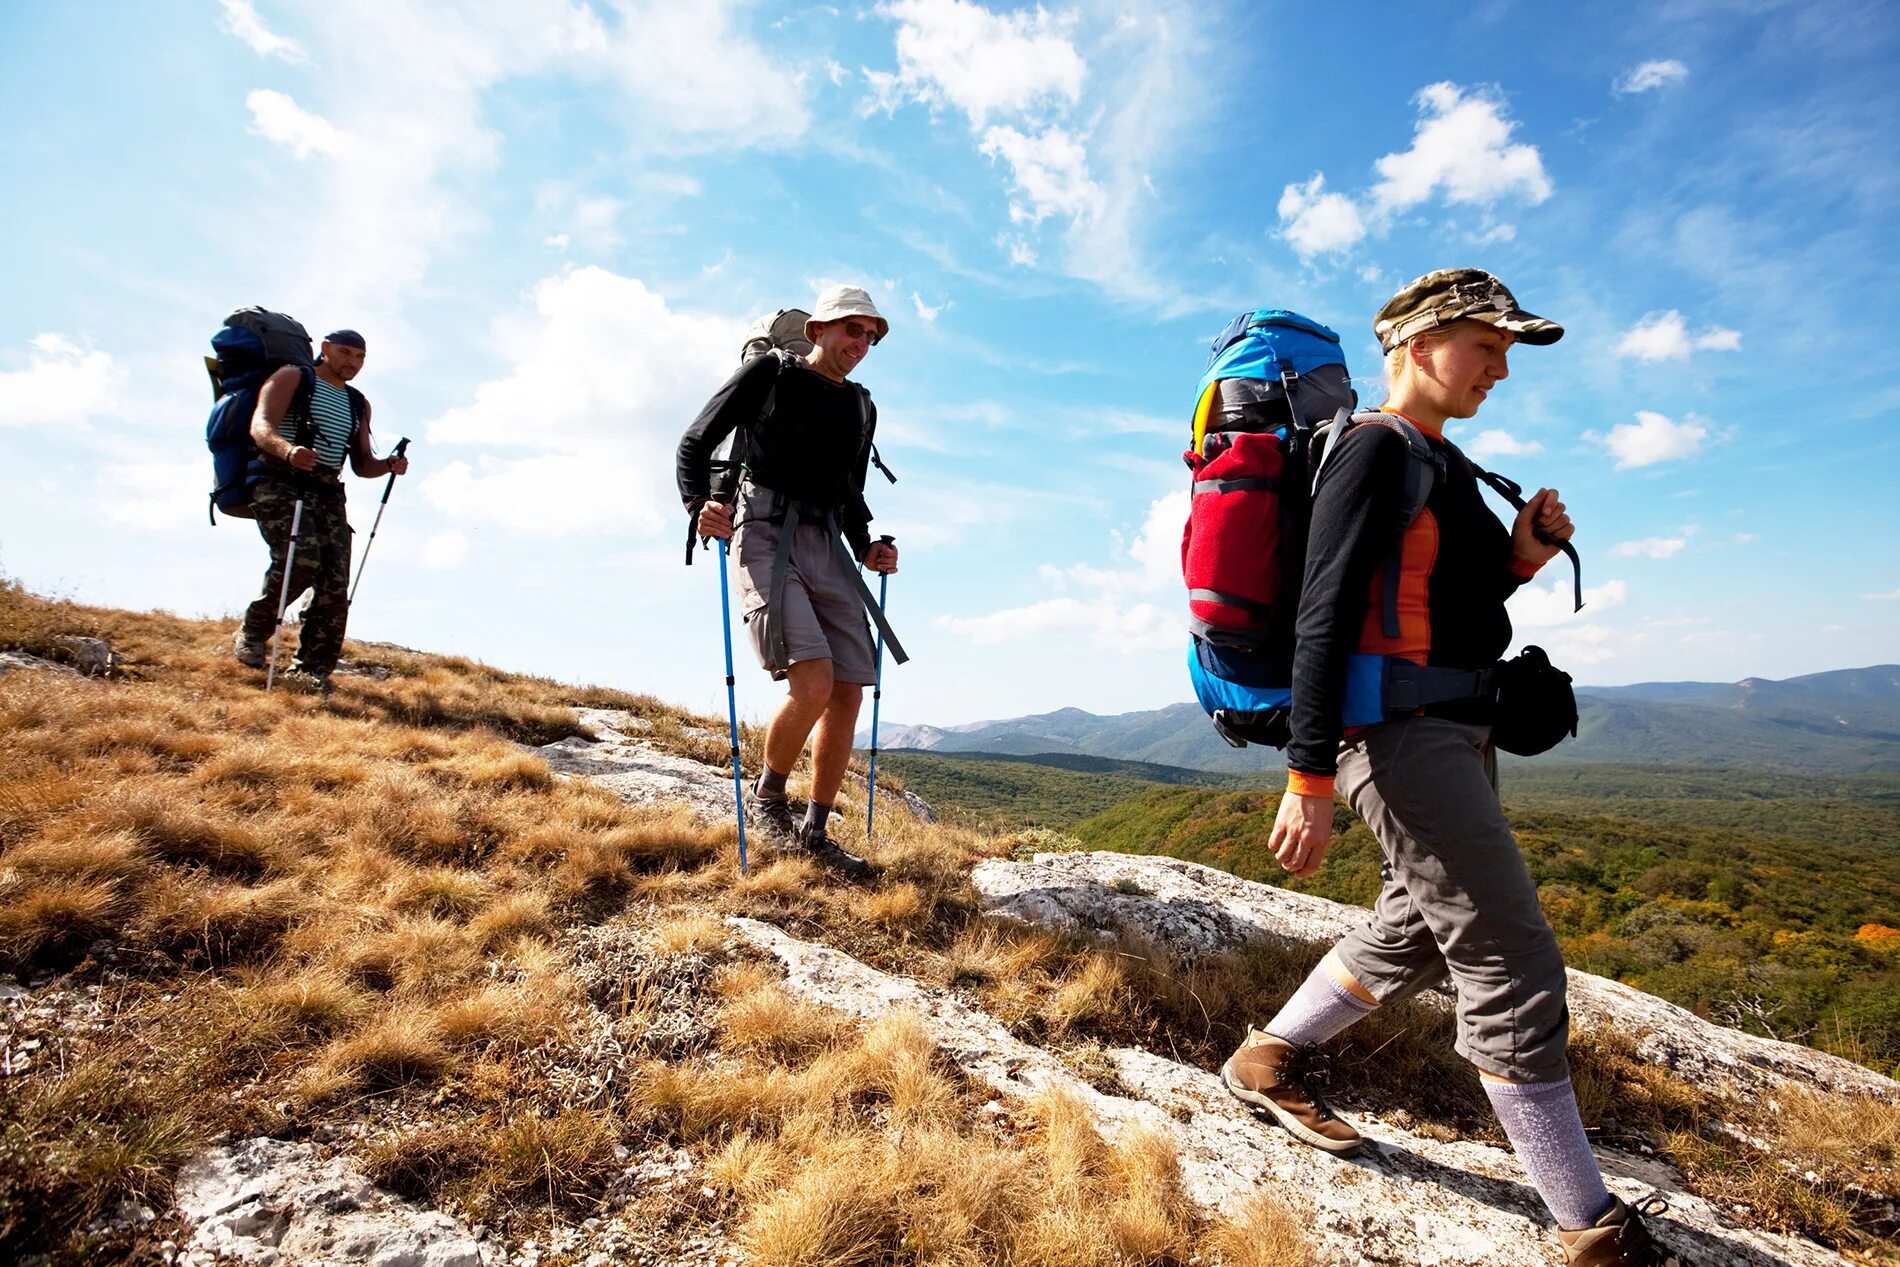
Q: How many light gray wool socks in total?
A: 2